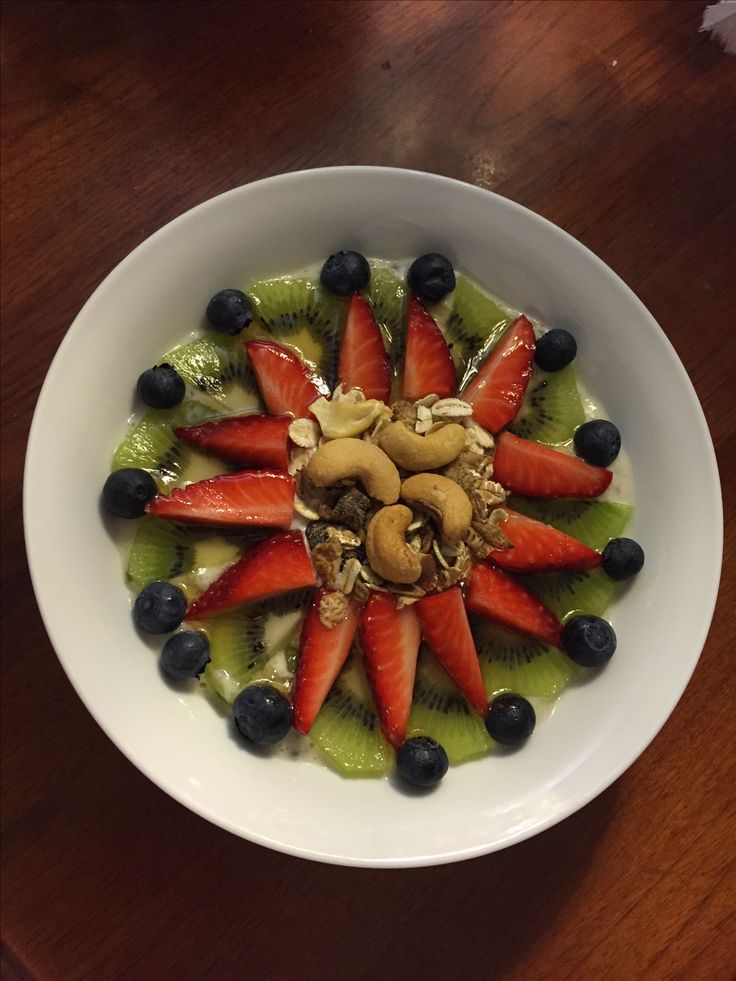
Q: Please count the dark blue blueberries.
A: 14